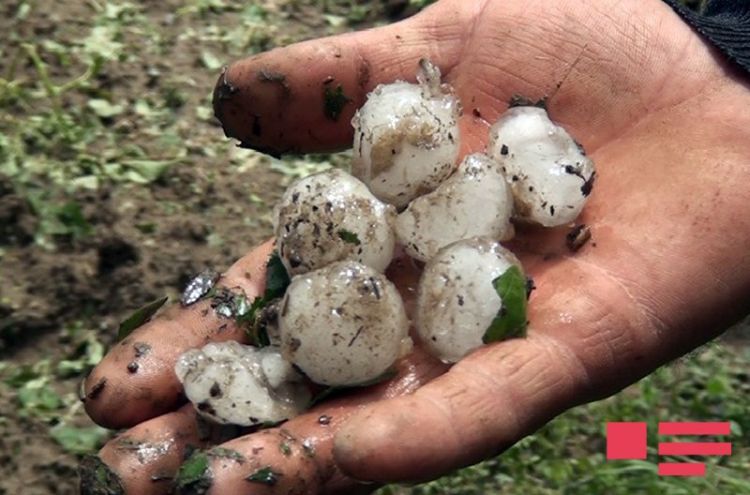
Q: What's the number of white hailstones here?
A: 7